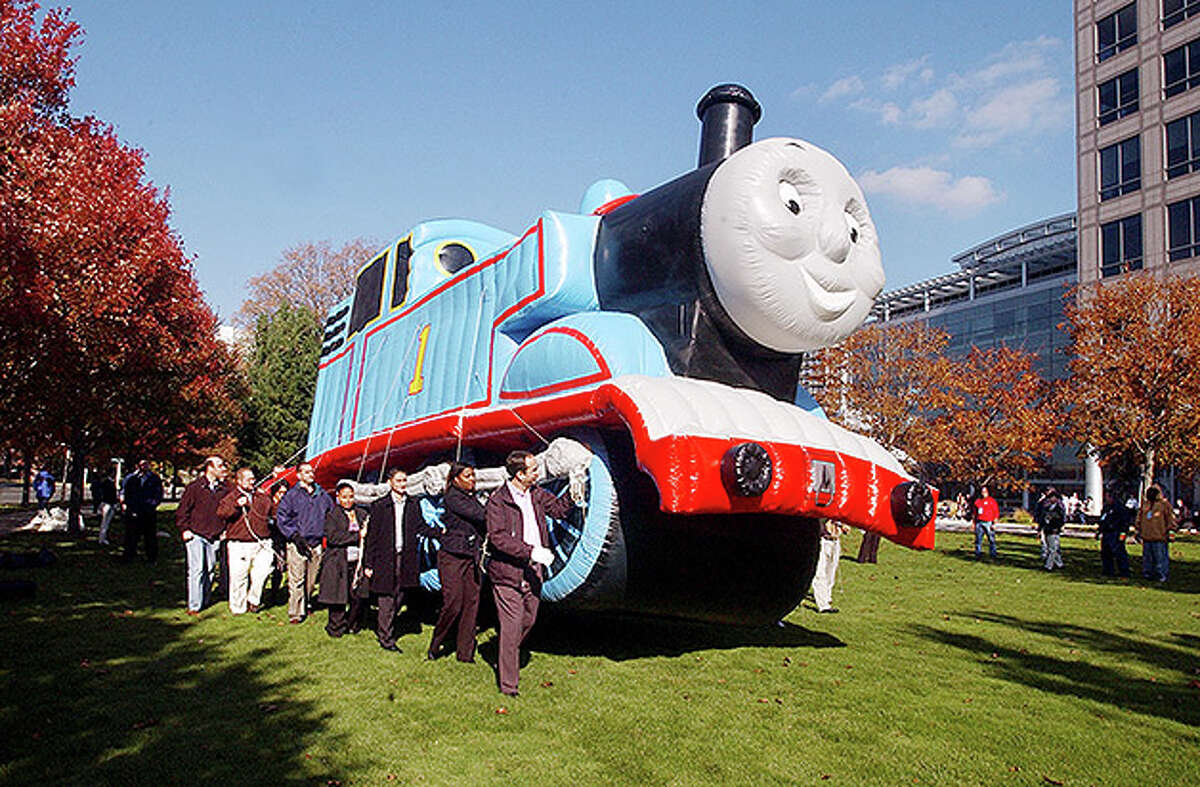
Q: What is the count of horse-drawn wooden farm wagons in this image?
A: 0